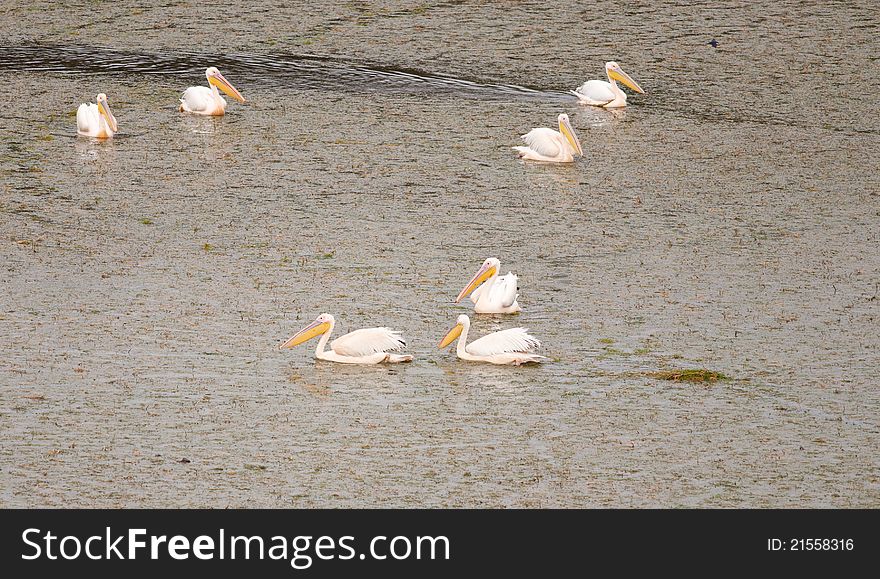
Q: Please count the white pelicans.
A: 7